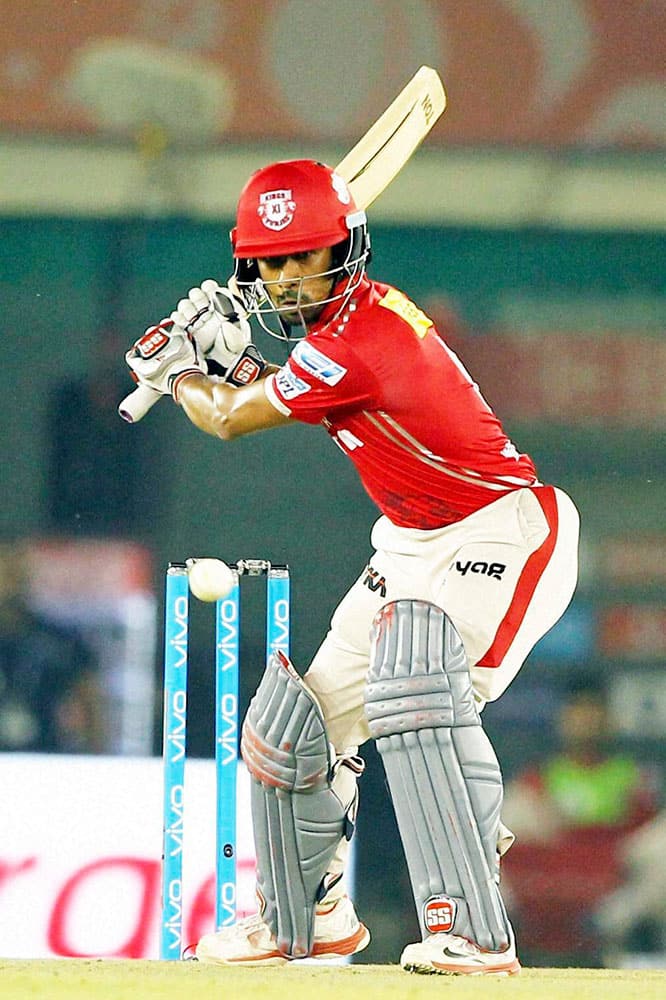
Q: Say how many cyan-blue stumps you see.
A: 3